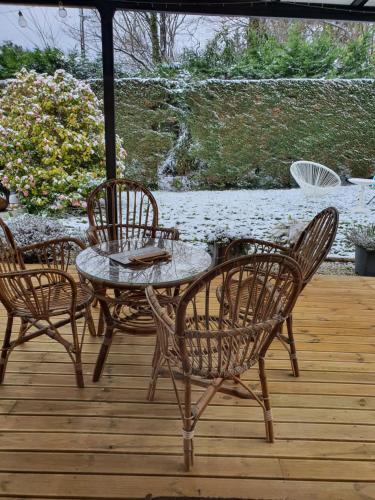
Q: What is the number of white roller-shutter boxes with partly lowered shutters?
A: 0